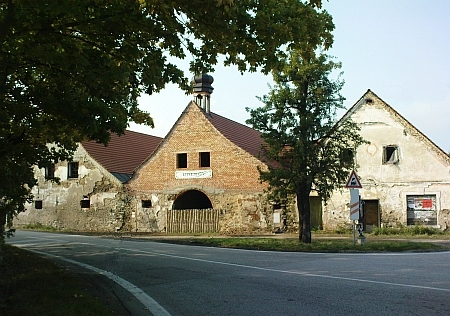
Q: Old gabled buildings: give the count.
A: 3